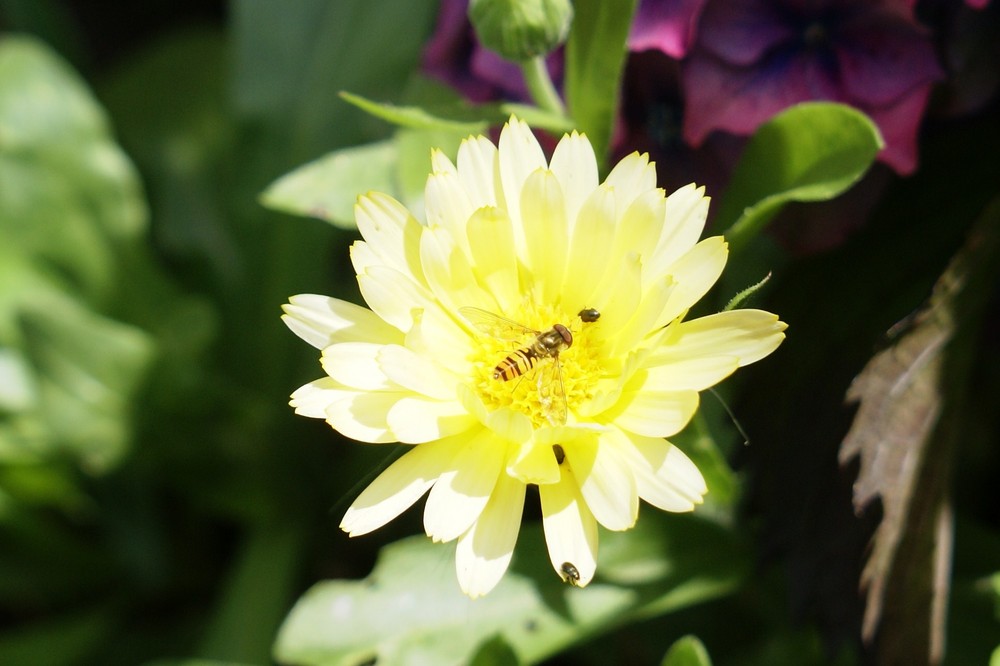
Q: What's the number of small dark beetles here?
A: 3